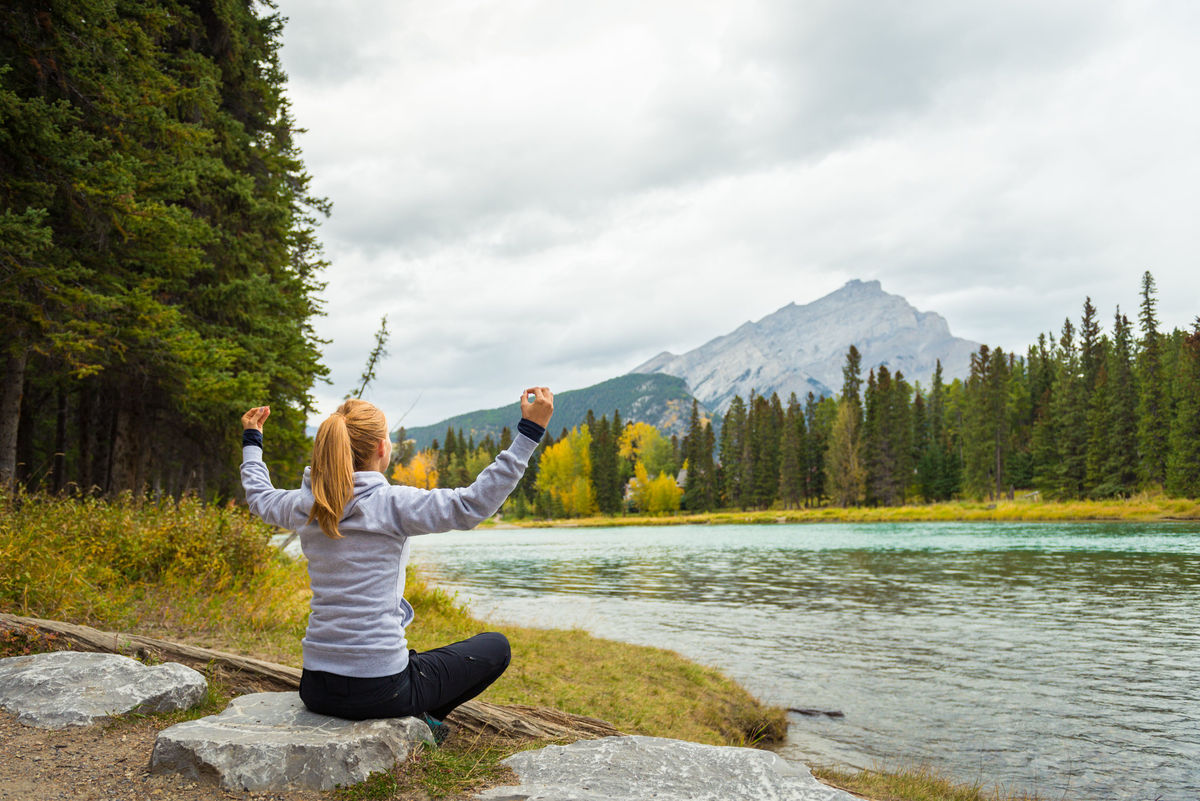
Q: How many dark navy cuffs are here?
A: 2